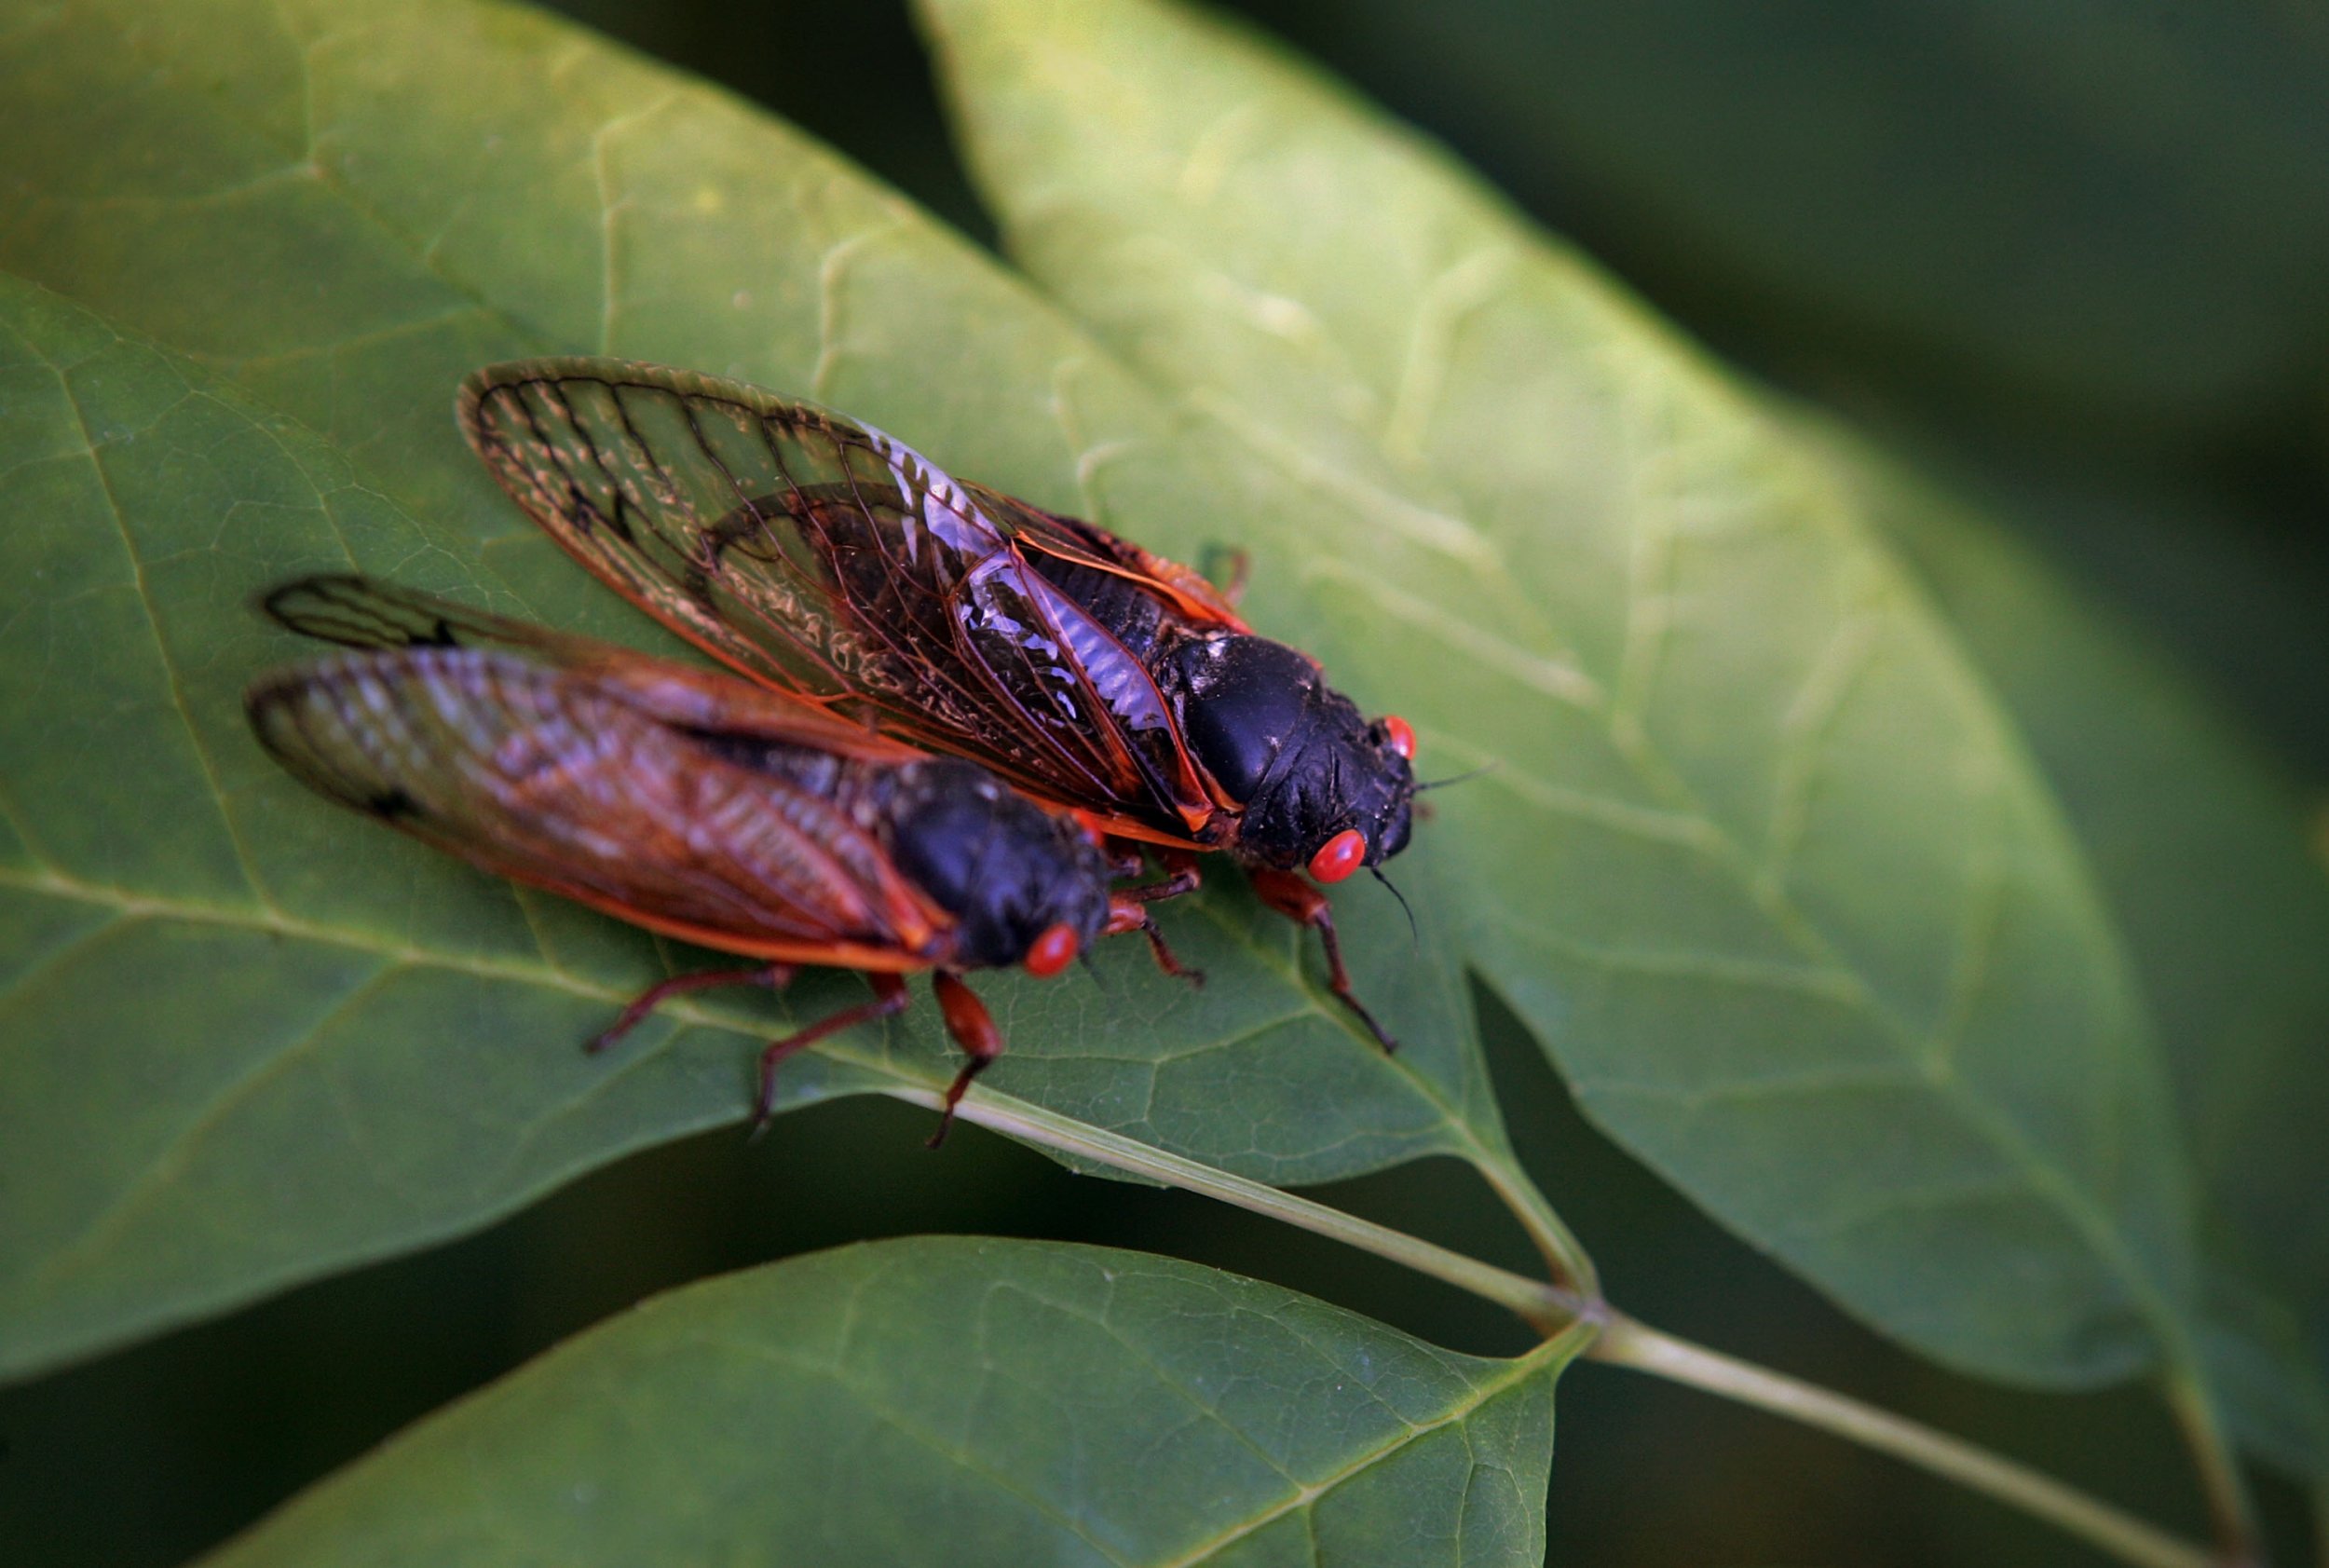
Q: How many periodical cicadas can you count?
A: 2